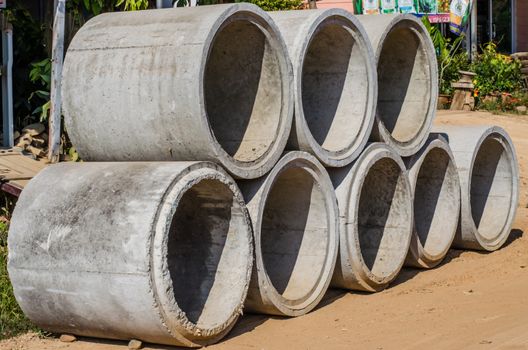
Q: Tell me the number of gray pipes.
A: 8